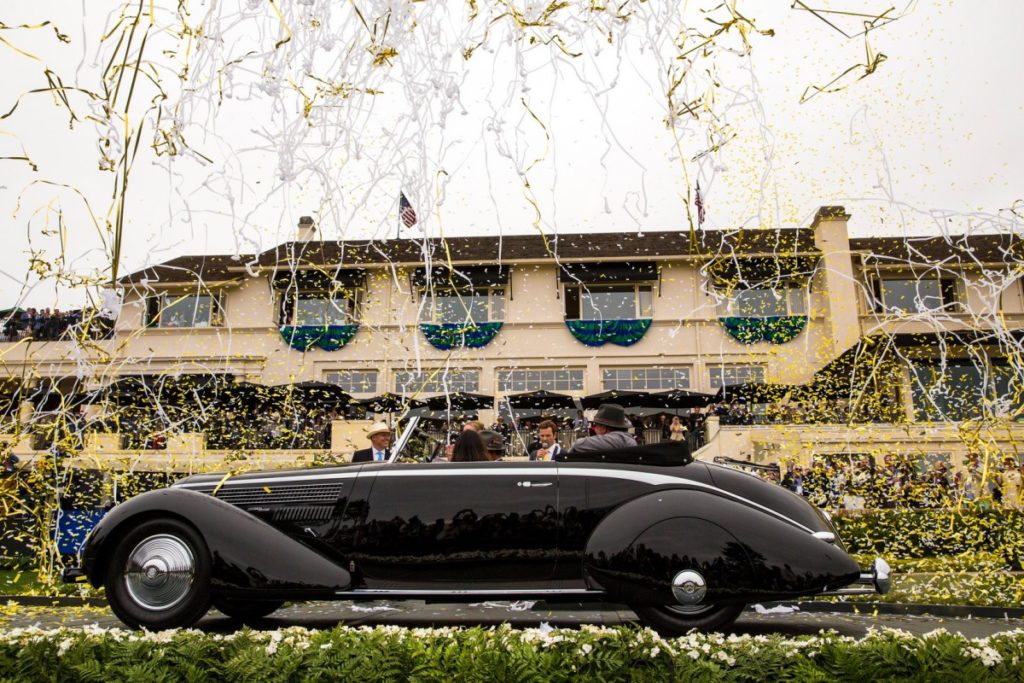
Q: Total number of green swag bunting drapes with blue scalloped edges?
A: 4